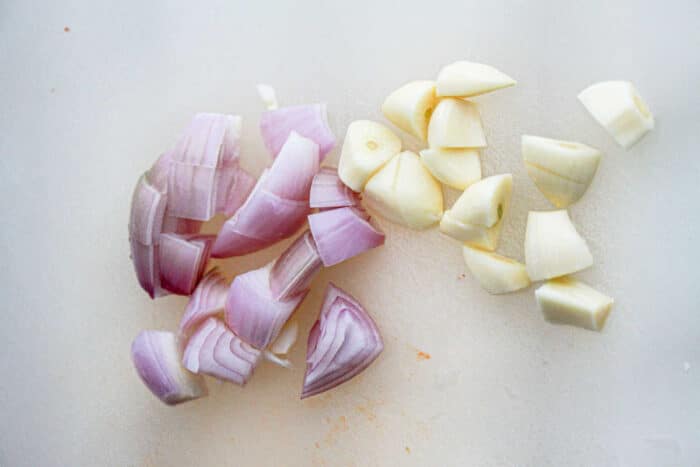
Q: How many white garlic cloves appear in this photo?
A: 12